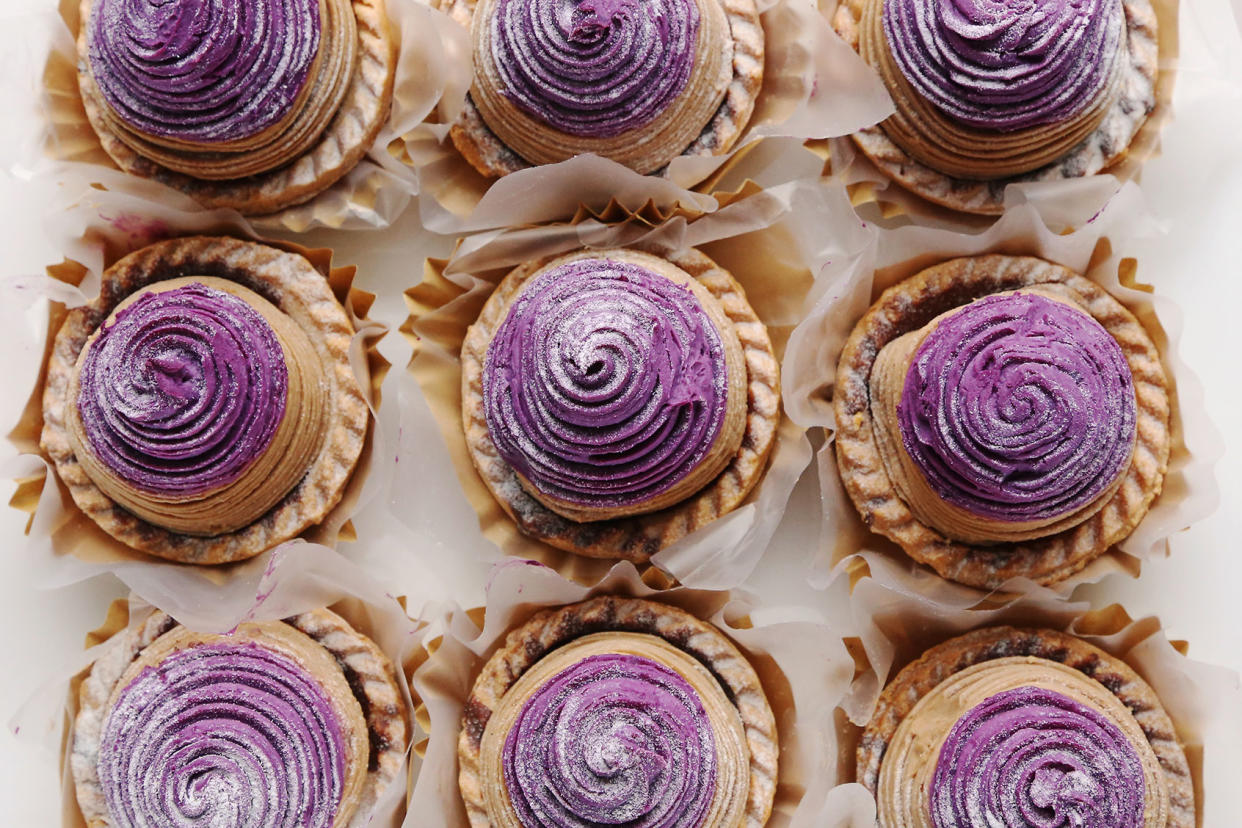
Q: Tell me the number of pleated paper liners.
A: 9